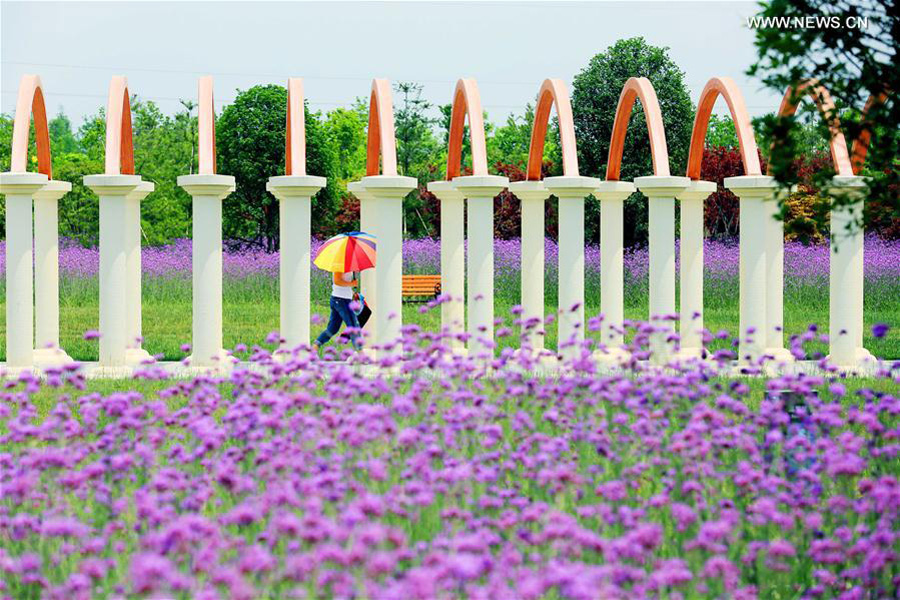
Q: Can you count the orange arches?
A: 11